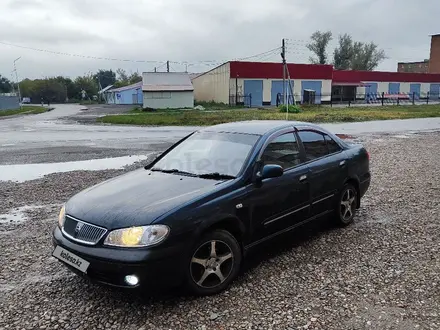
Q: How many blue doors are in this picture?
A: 7